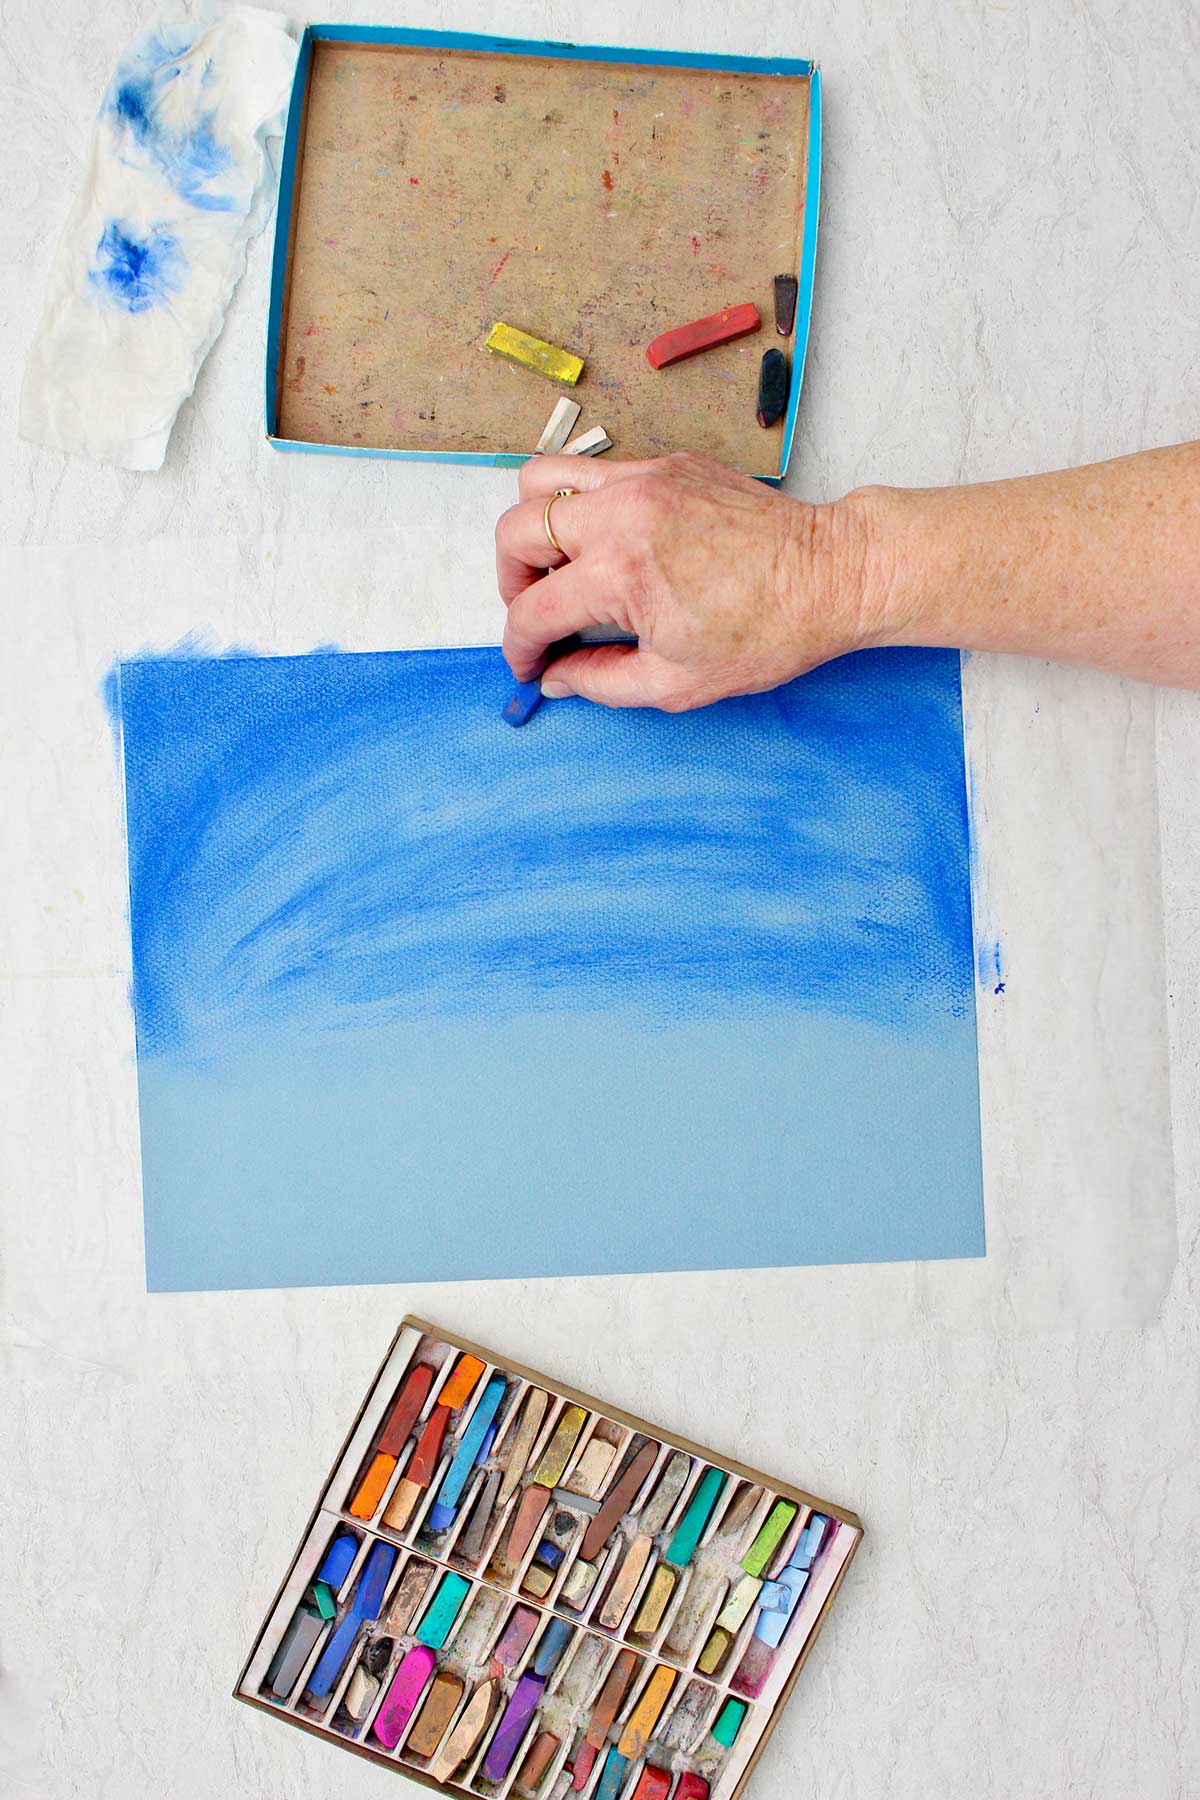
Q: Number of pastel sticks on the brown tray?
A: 6